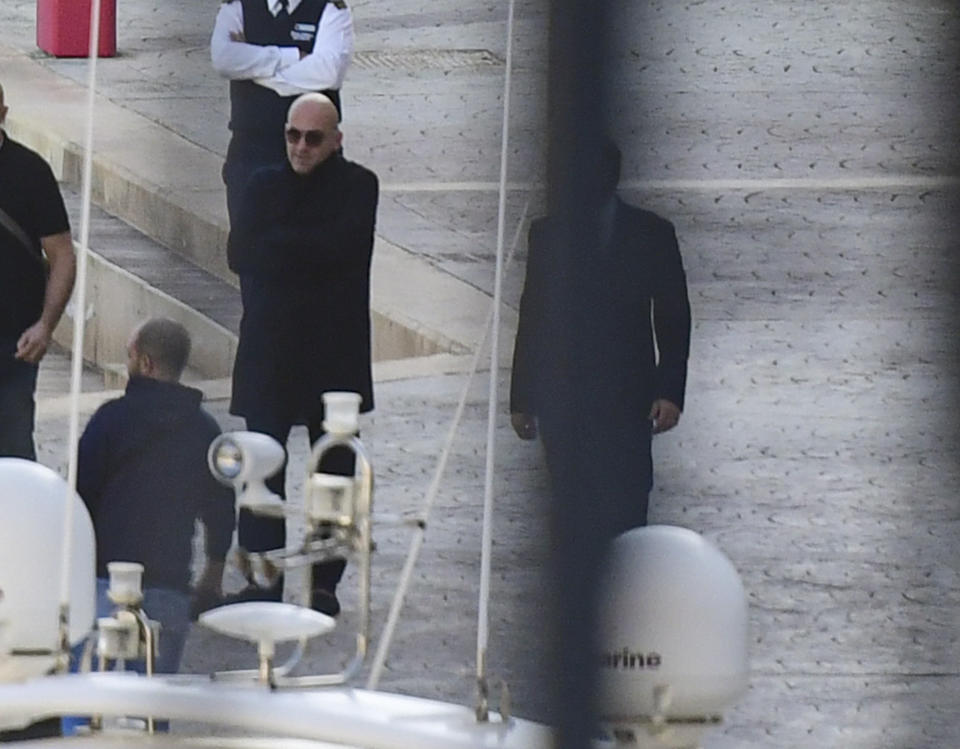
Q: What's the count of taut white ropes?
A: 3